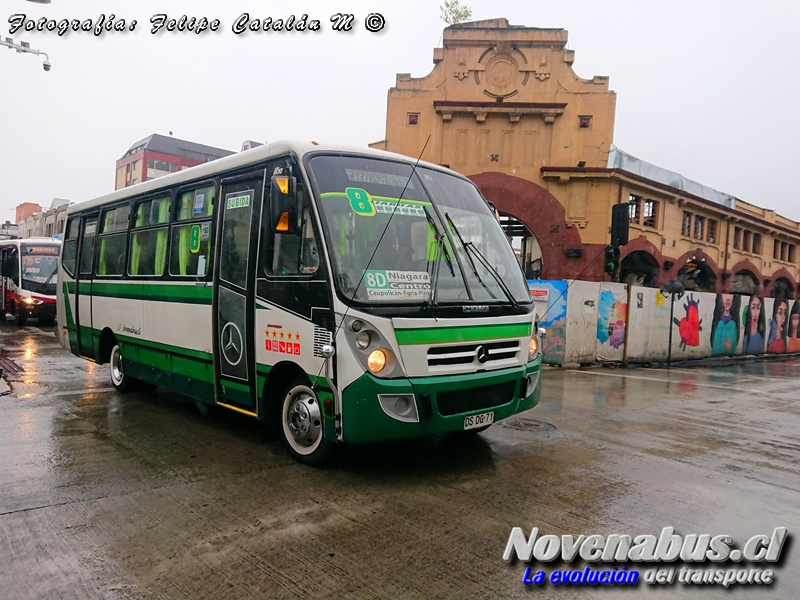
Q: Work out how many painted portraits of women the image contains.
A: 4